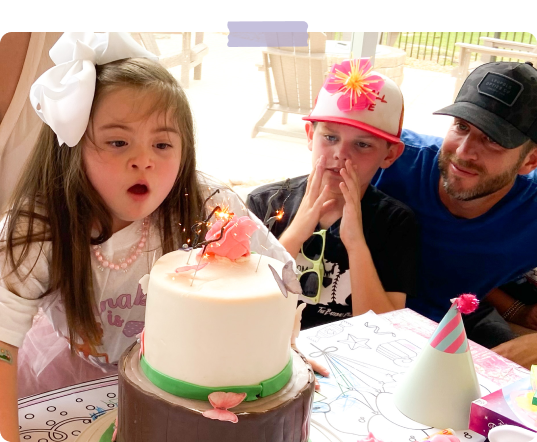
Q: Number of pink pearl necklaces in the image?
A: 1